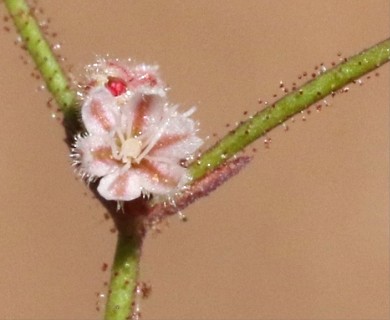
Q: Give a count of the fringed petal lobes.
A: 6